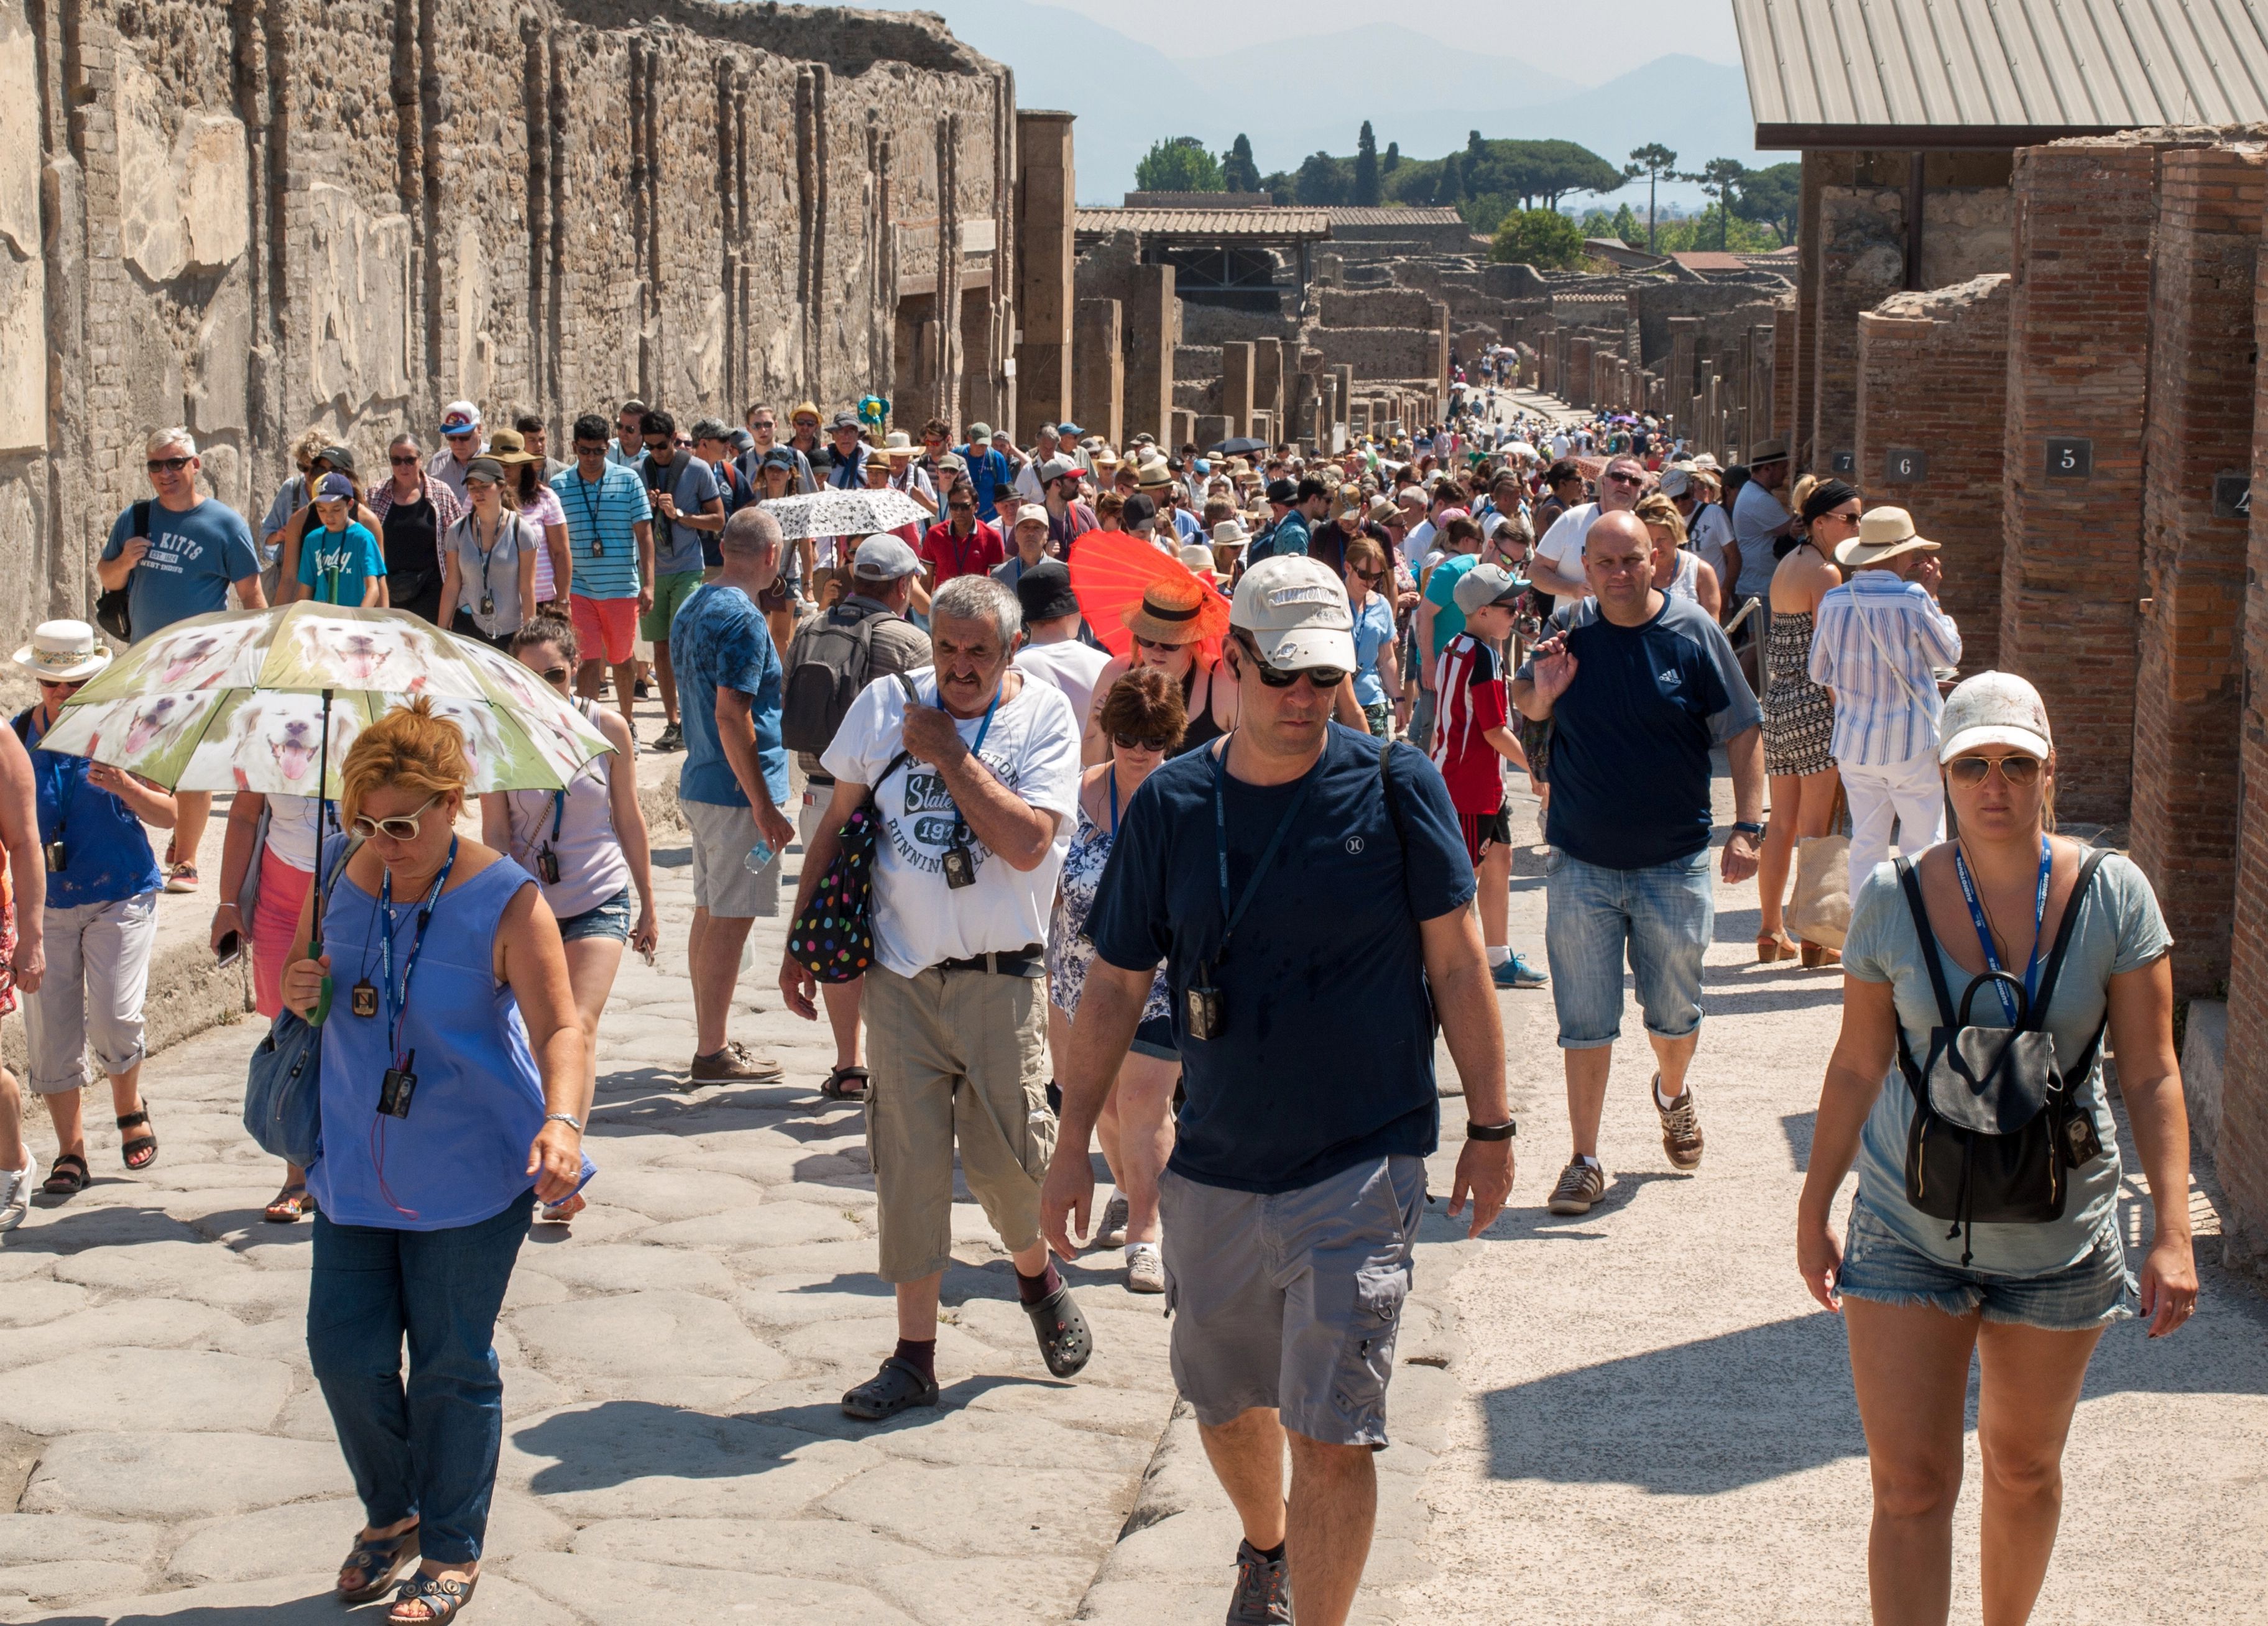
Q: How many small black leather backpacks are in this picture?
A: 1